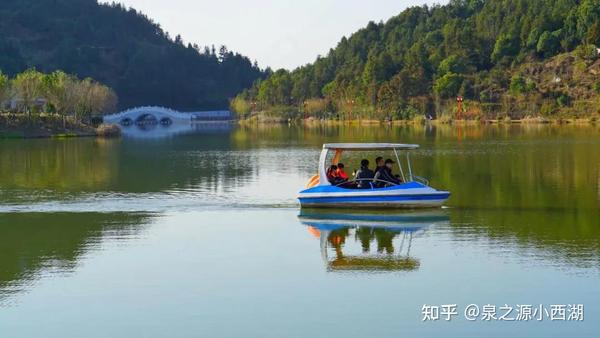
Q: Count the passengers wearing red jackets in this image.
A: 2